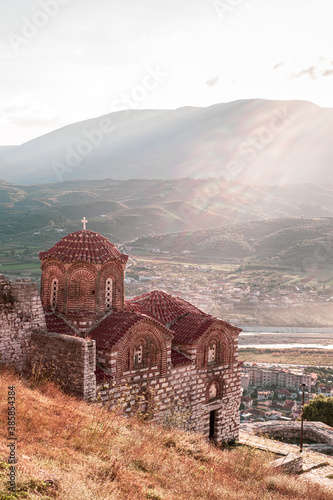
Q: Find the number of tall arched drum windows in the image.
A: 2